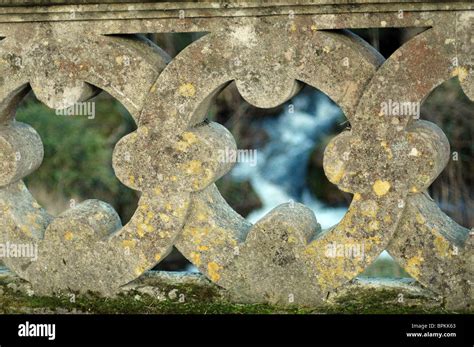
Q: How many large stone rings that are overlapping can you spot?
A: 3